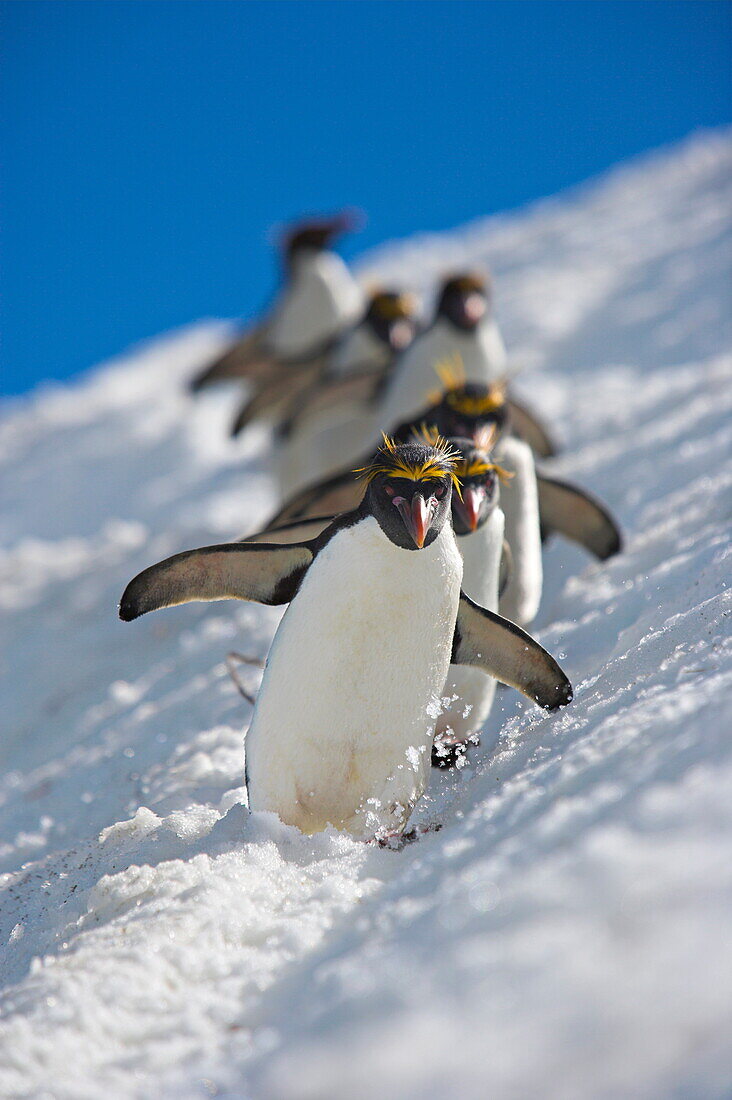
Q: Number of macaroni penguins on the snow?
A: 6